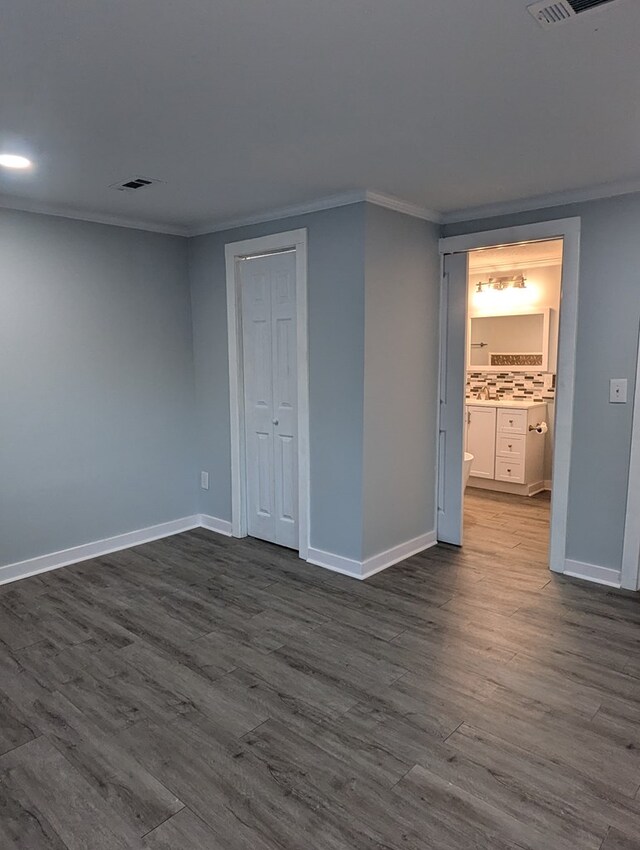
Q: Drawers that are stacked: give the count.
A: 3